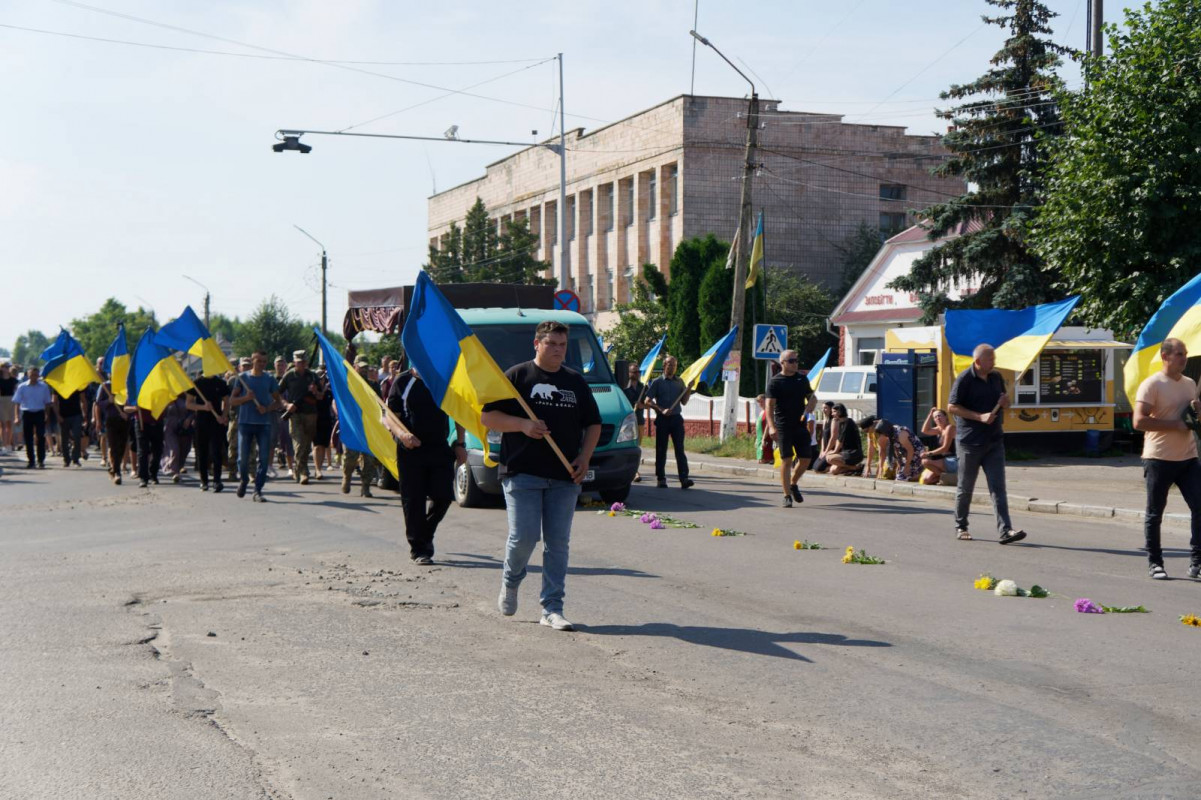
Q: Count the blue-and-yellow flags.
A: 12